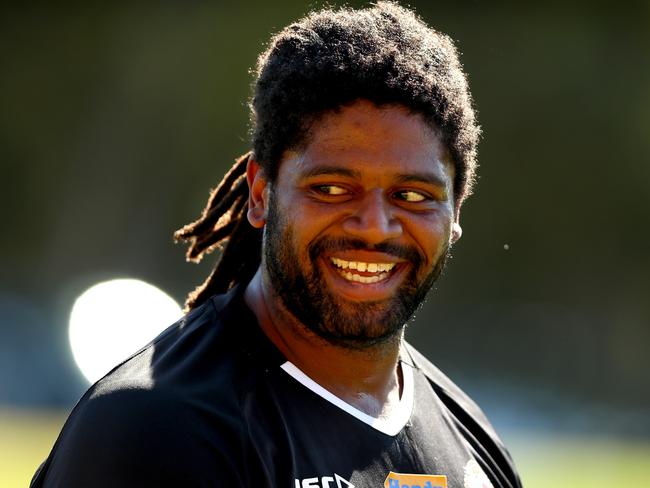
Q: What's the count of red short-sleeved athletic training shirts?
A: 0